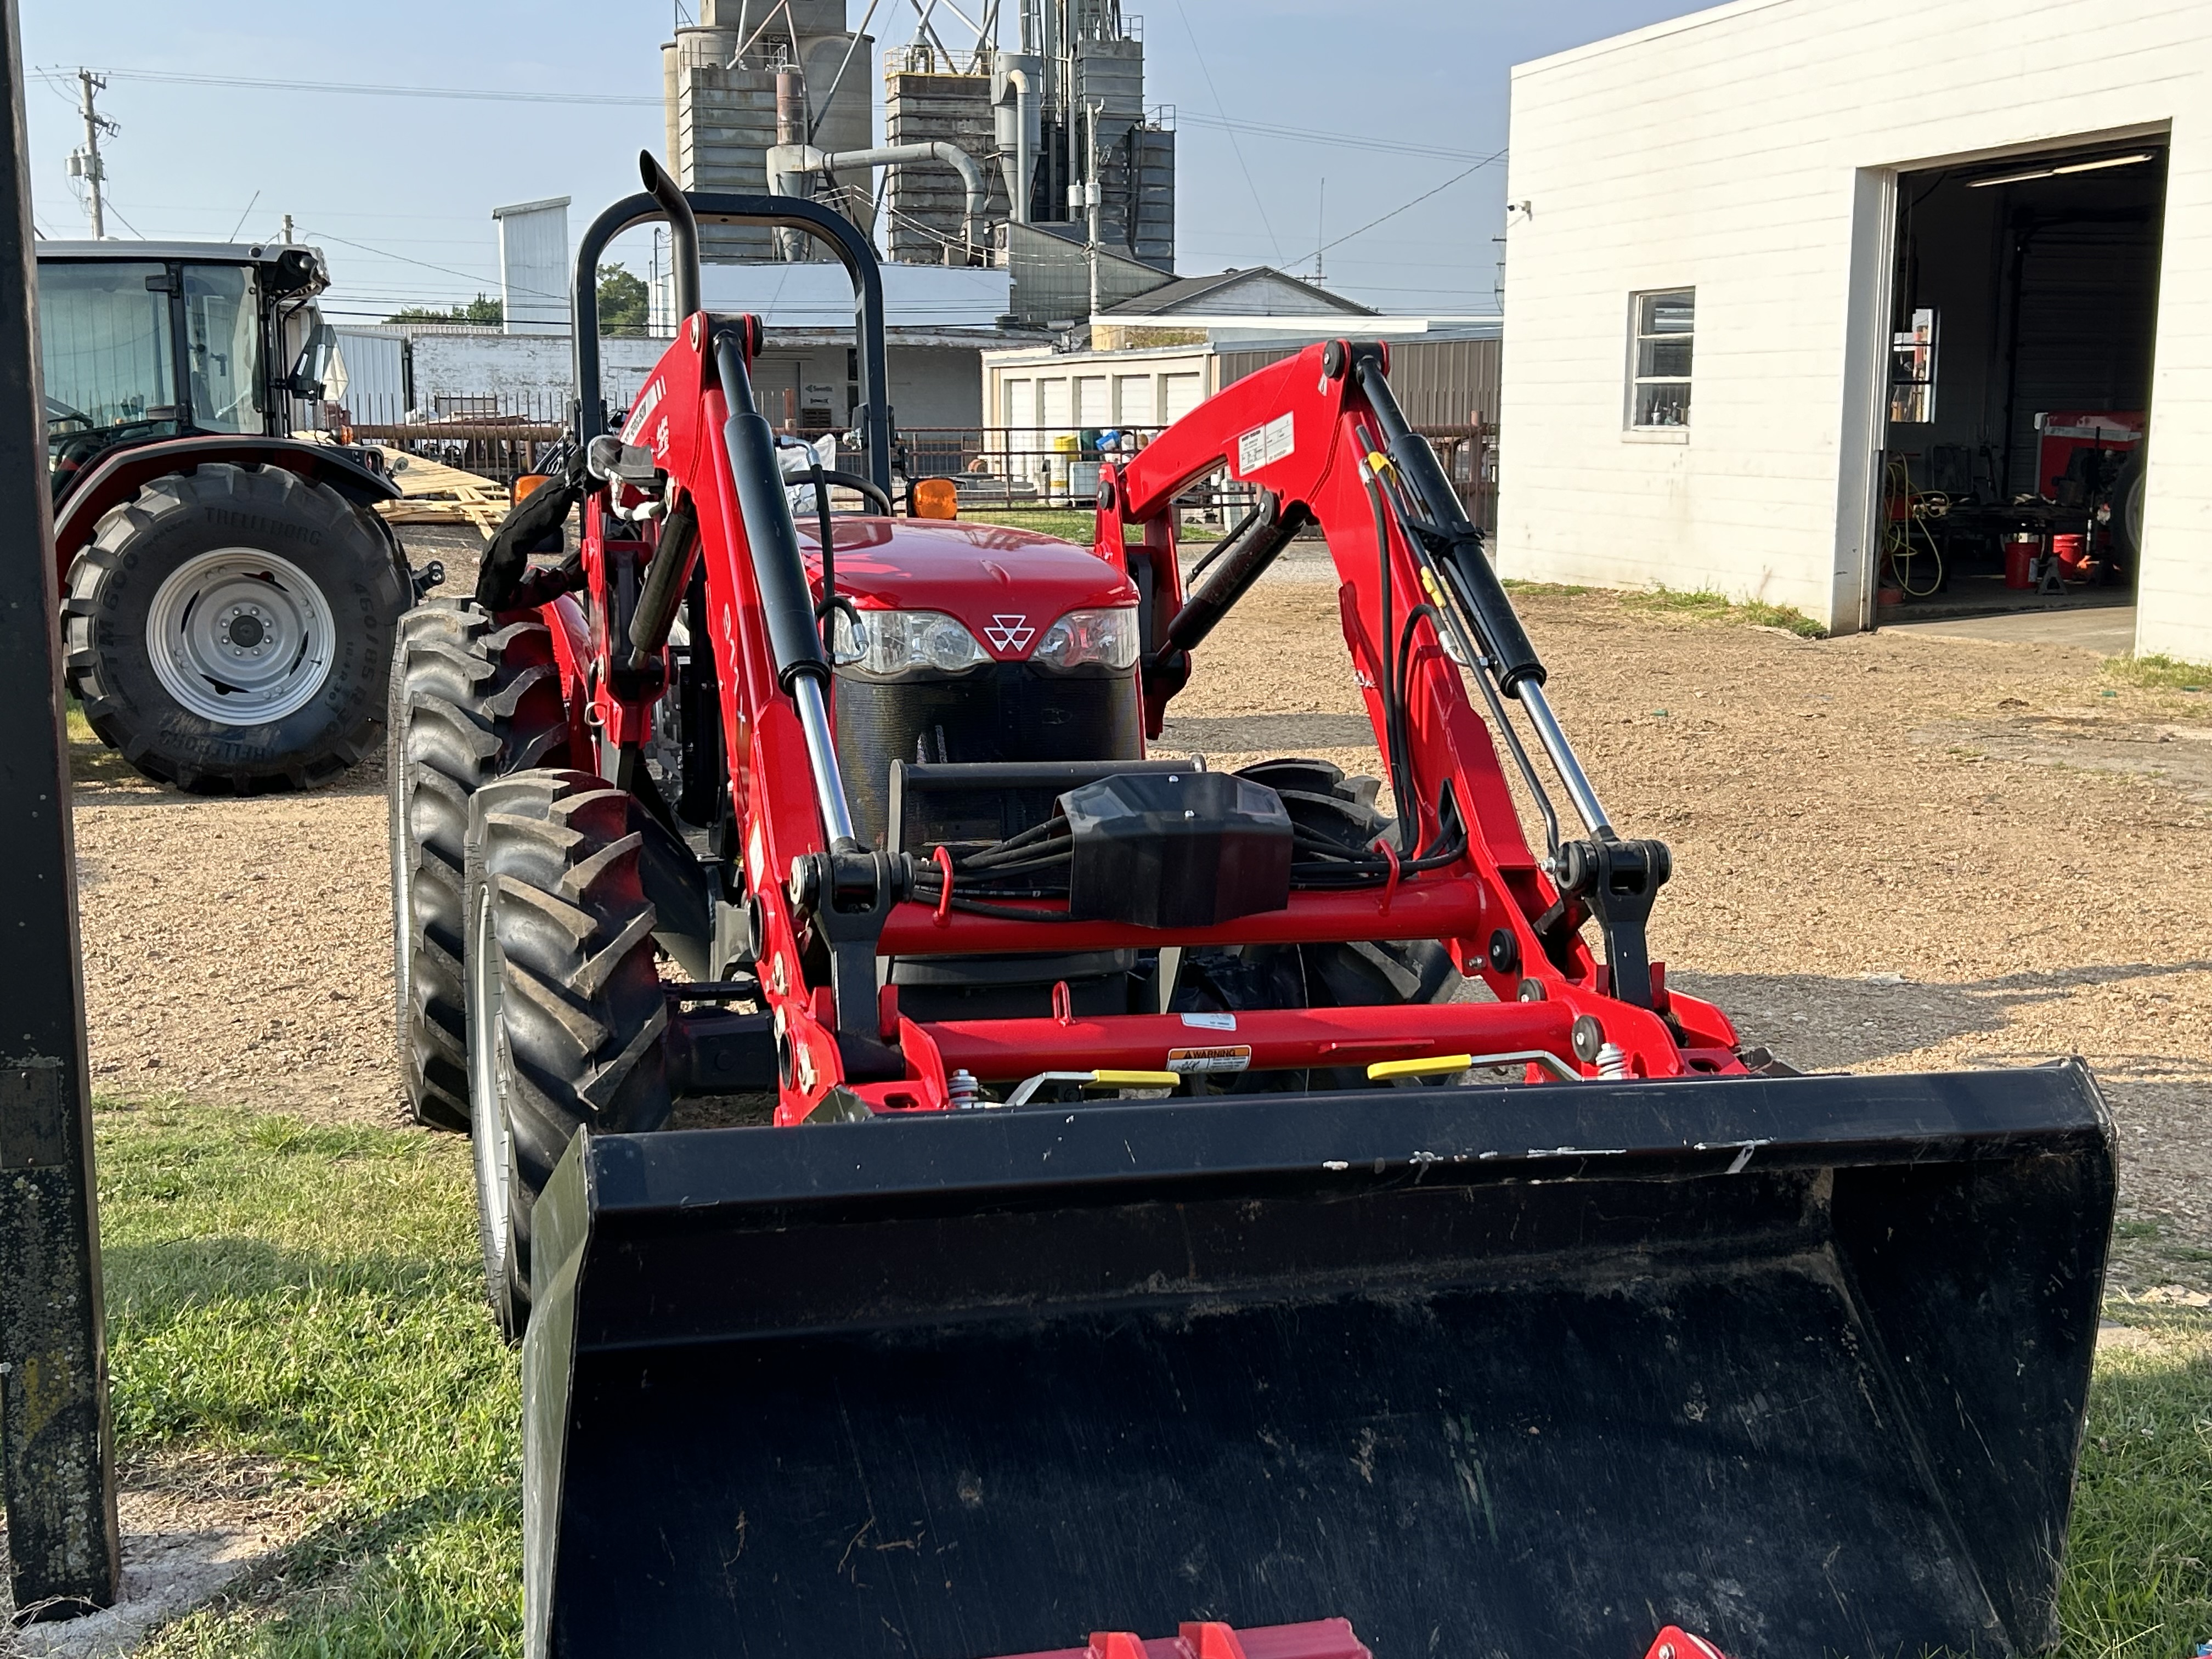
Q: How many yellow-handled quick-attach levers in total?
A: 2